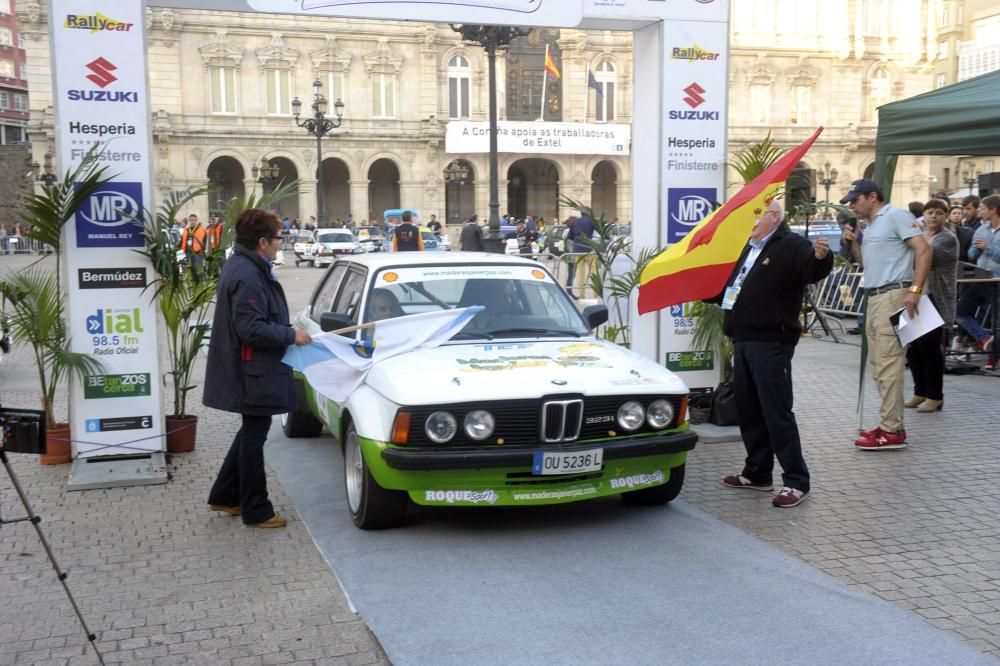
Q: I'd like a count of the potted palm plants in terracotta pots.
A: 2